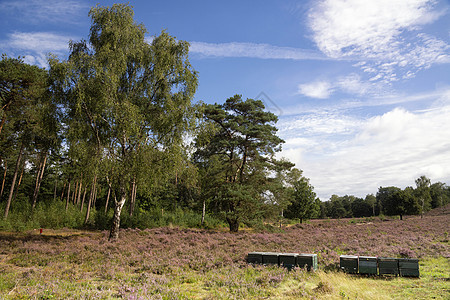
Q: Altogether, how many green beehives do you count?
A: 8